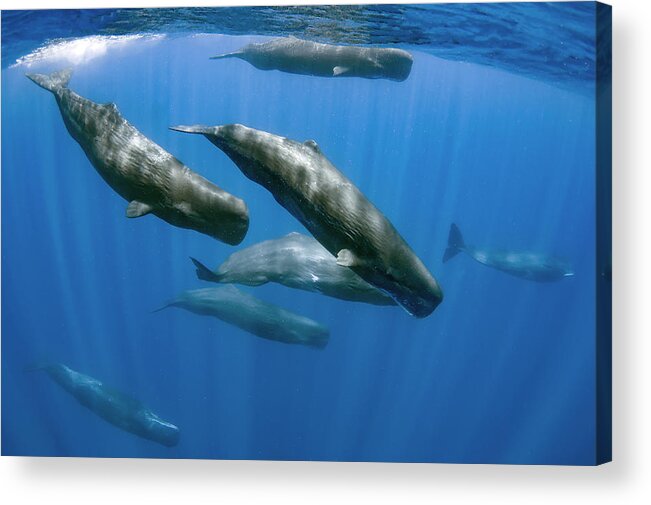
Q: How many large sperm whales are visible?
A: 7